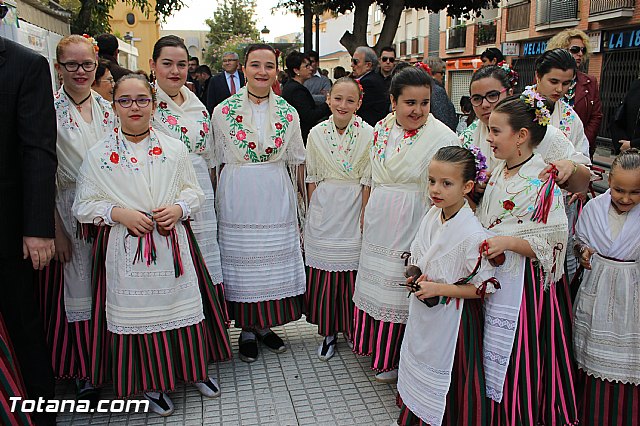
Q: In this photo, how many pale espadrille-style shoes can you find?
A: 4